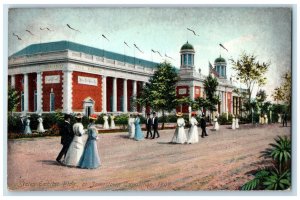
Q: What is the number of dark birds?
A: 11